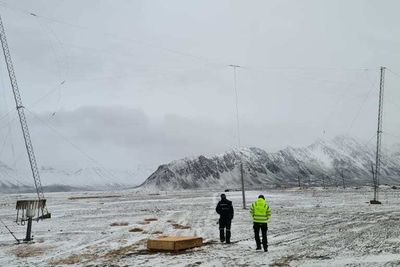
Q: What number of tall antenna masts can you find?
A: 3